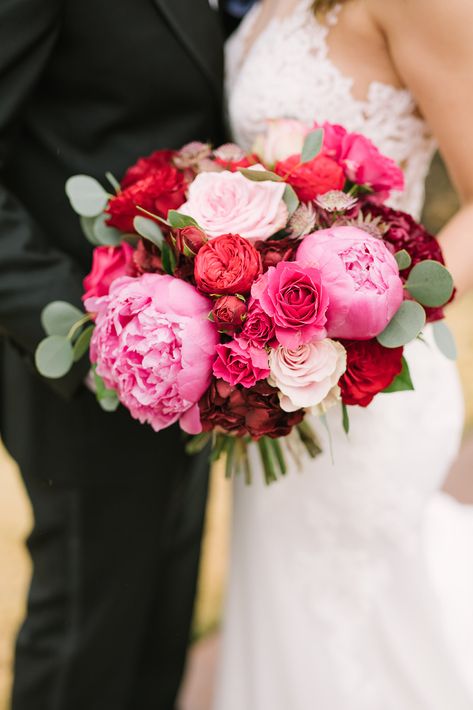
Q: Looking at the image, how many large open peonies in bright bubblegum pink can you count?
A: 2